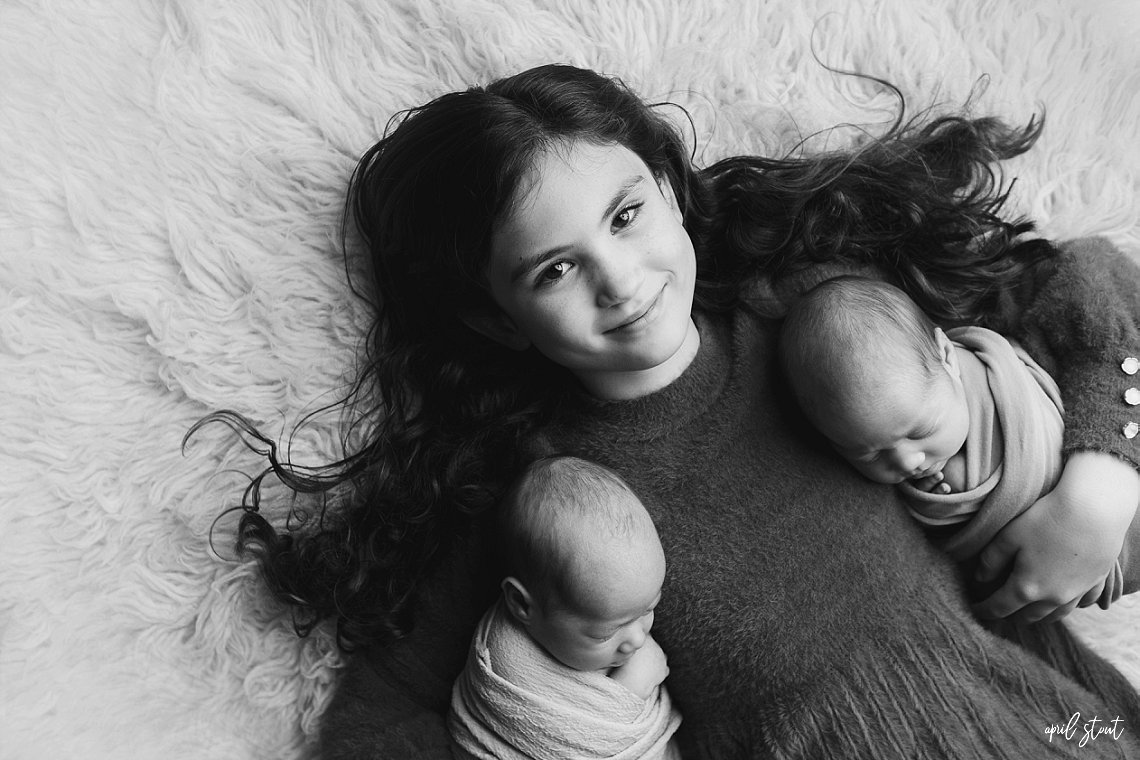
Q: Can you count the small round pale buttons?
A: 3